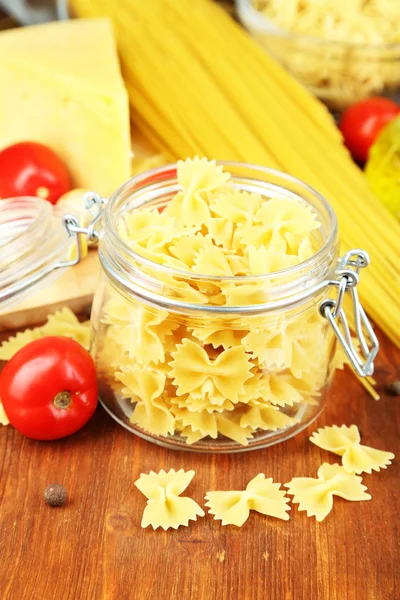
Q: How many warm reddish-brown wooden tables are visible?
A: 1